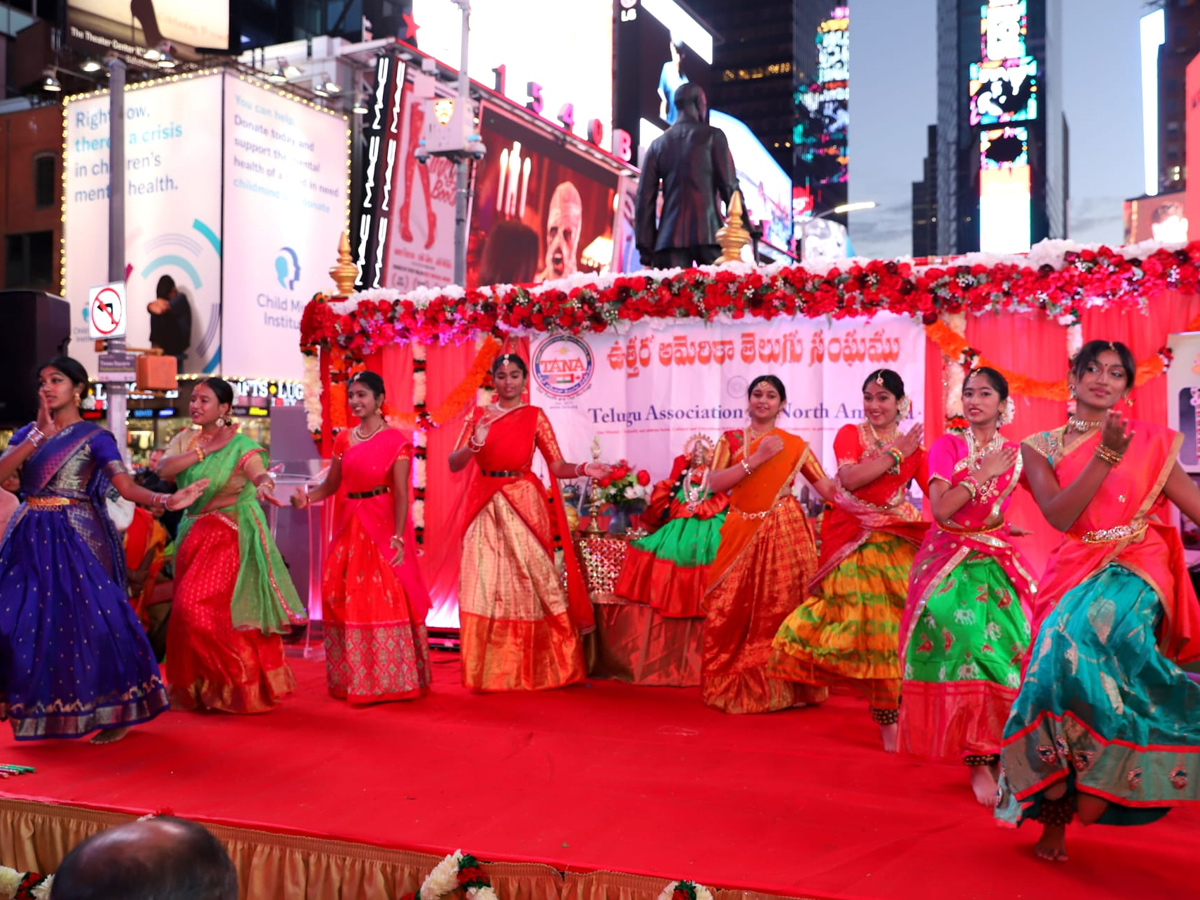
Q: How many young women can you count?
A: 8